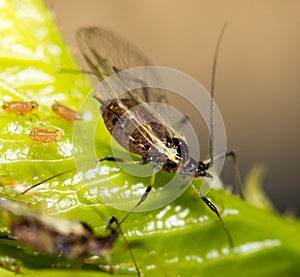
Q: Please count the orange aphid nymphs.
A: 3